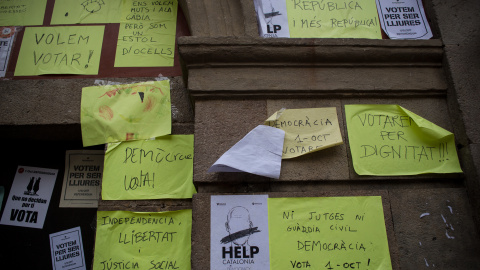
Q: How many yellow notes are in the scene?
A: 11